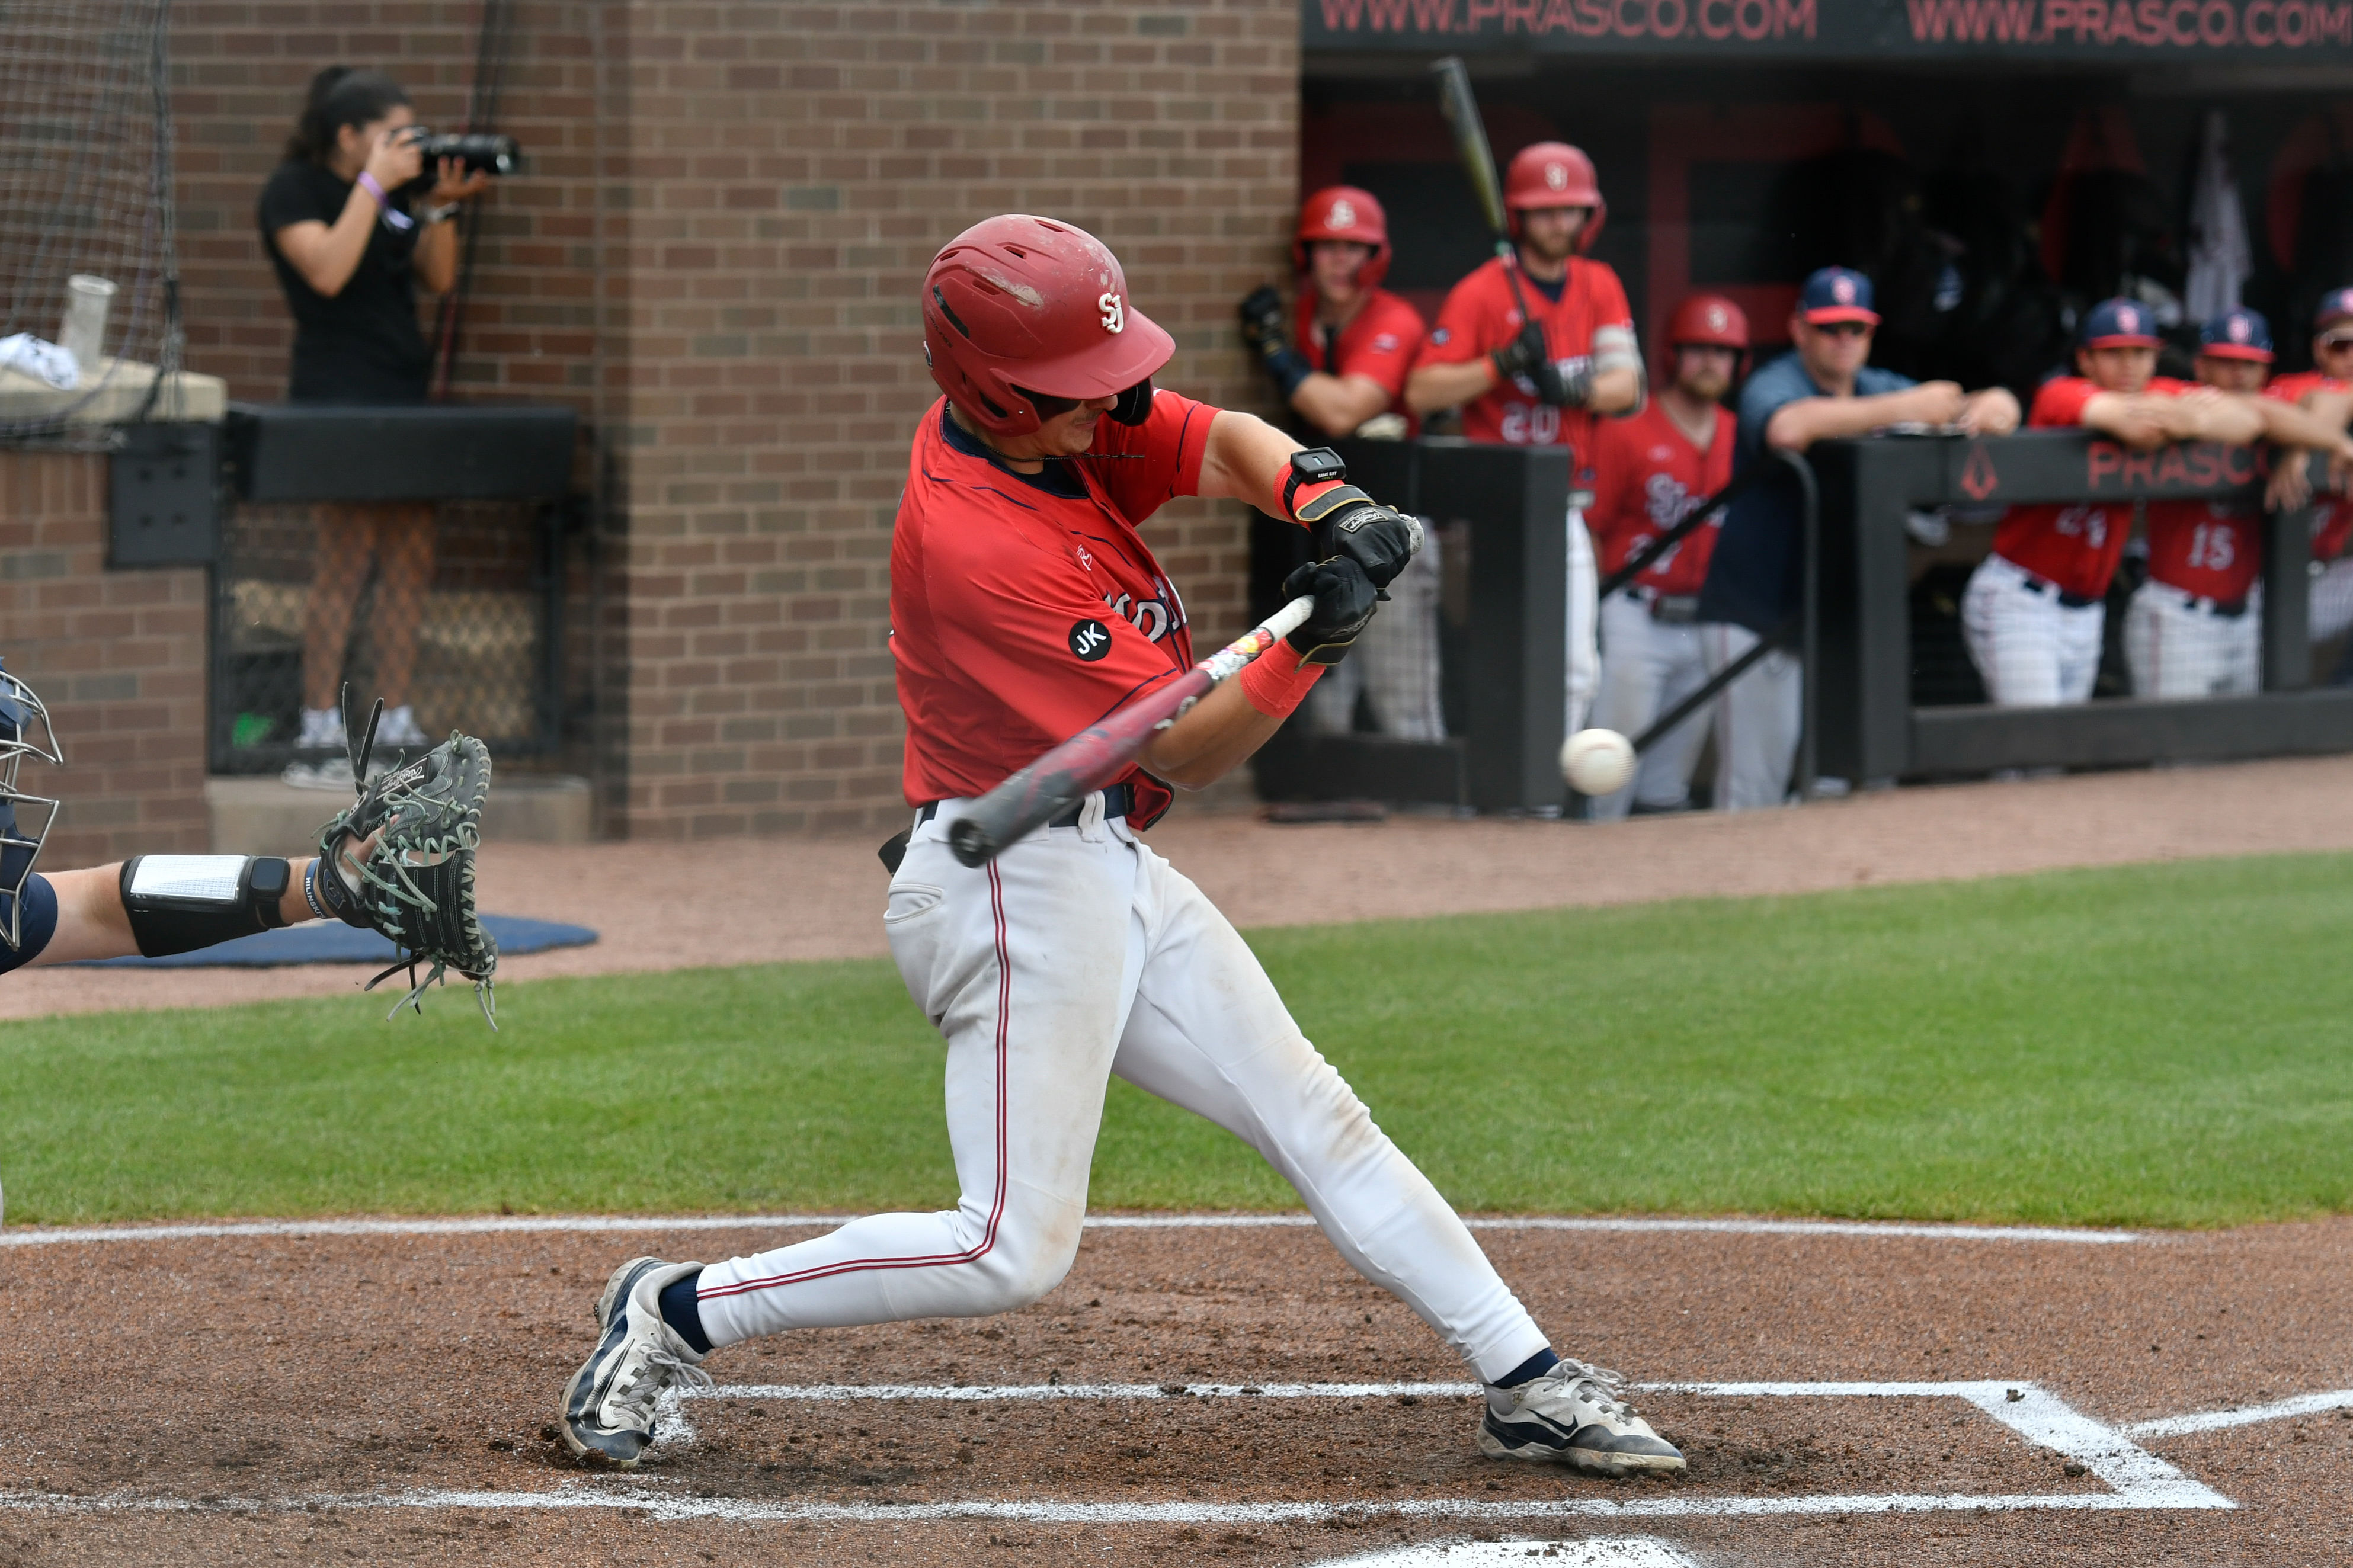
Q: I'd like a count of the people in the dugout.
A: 7